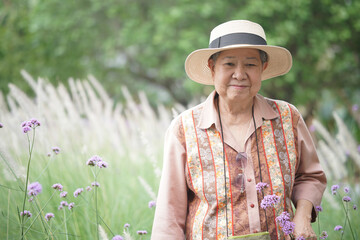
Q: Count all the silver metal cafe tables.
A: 0